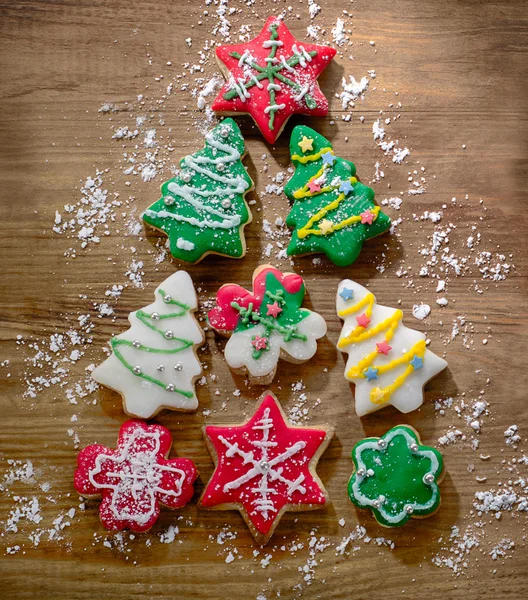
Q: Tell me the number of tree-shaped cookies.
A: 4